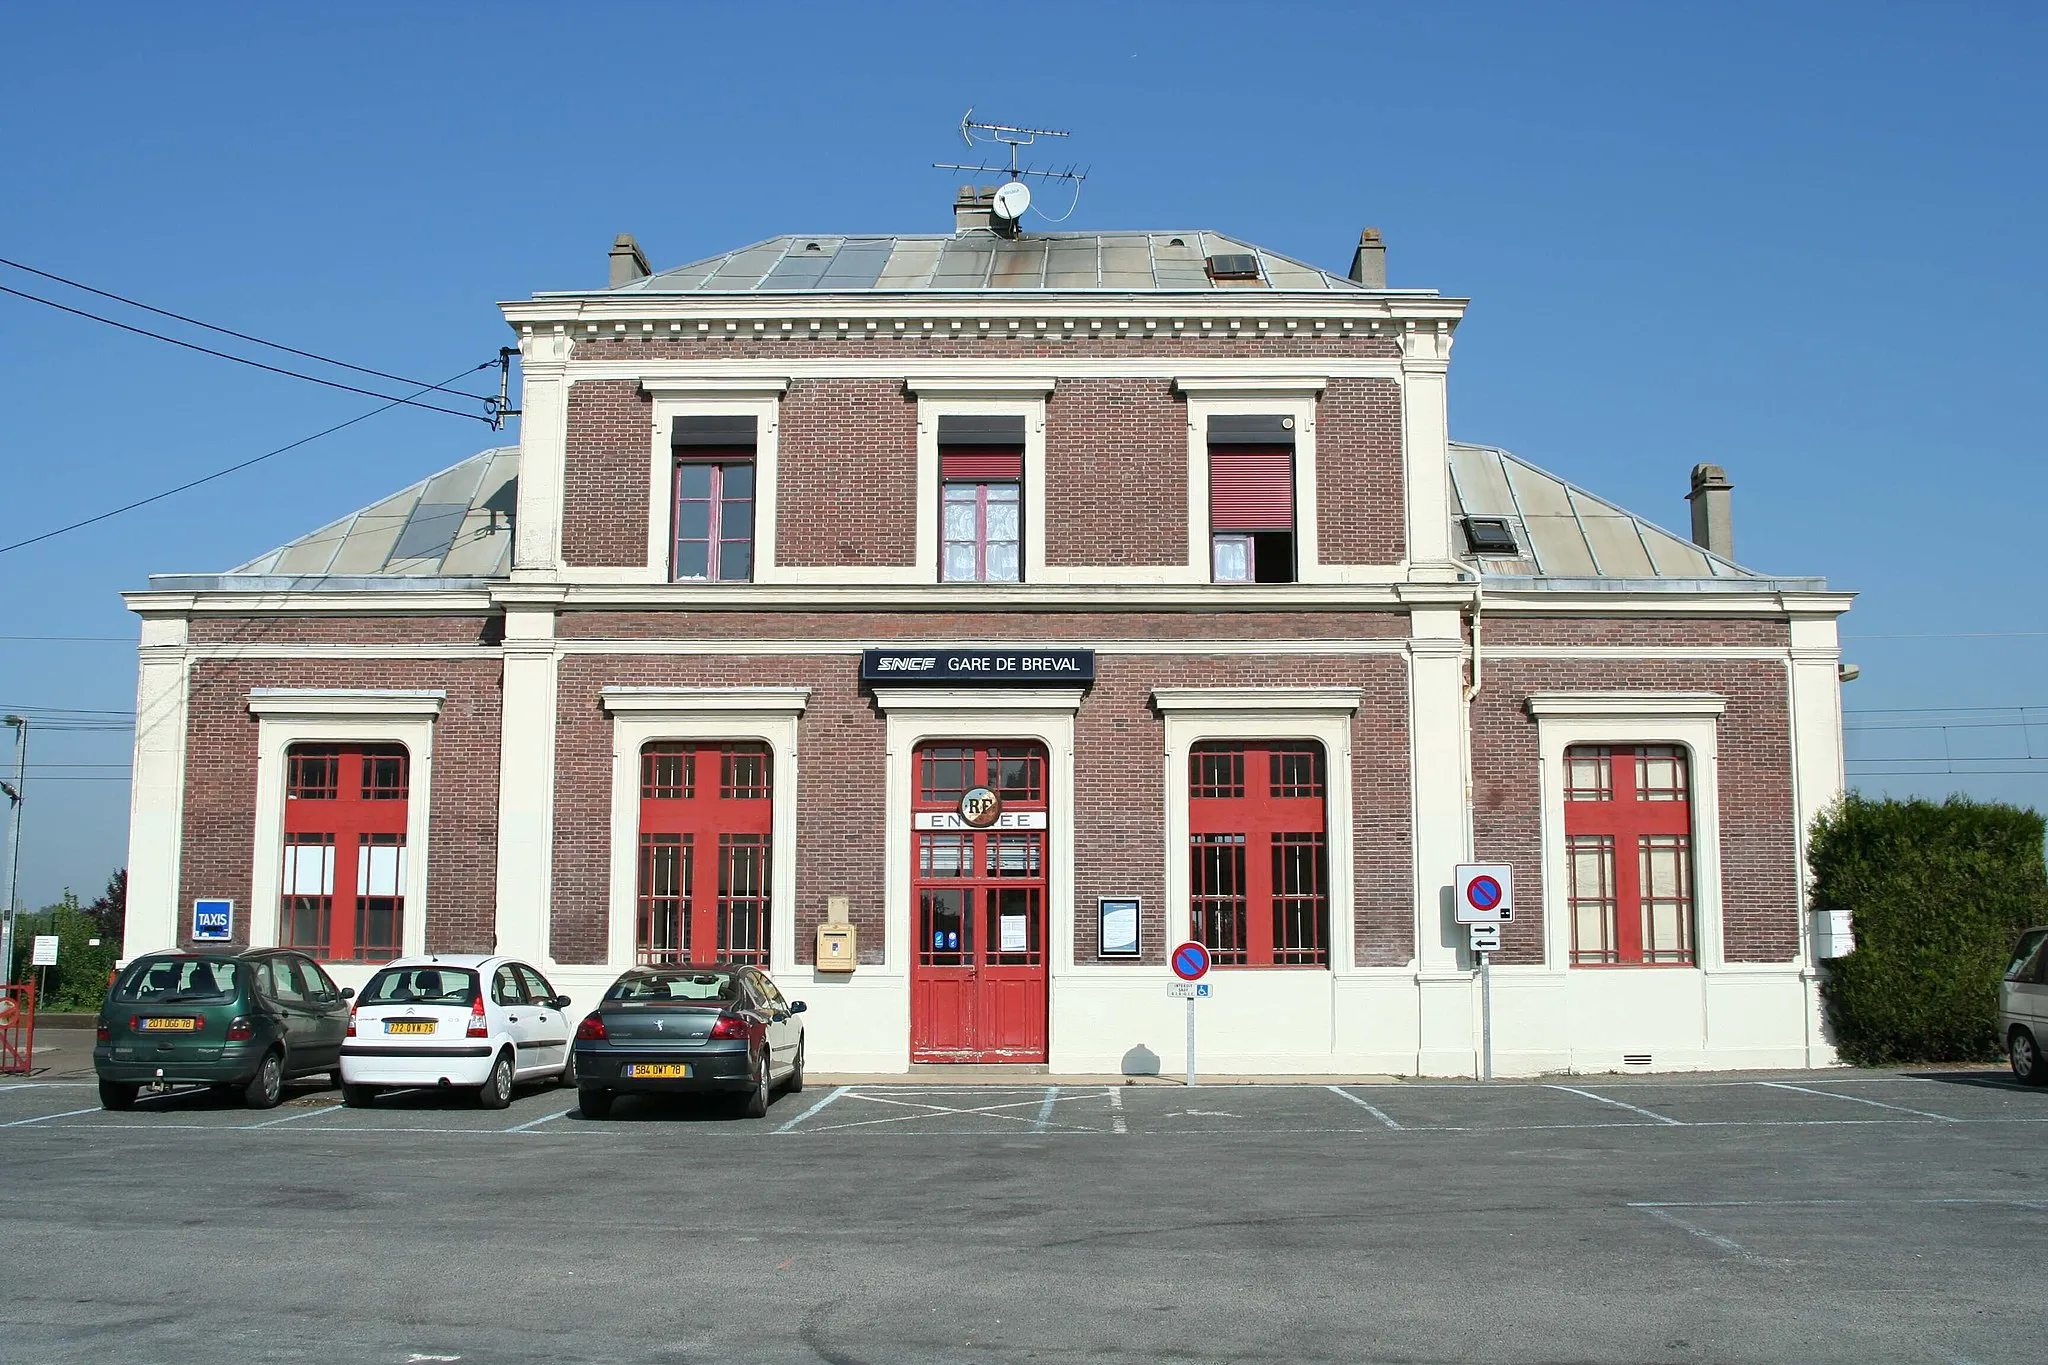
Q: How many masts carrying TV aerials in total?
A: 1